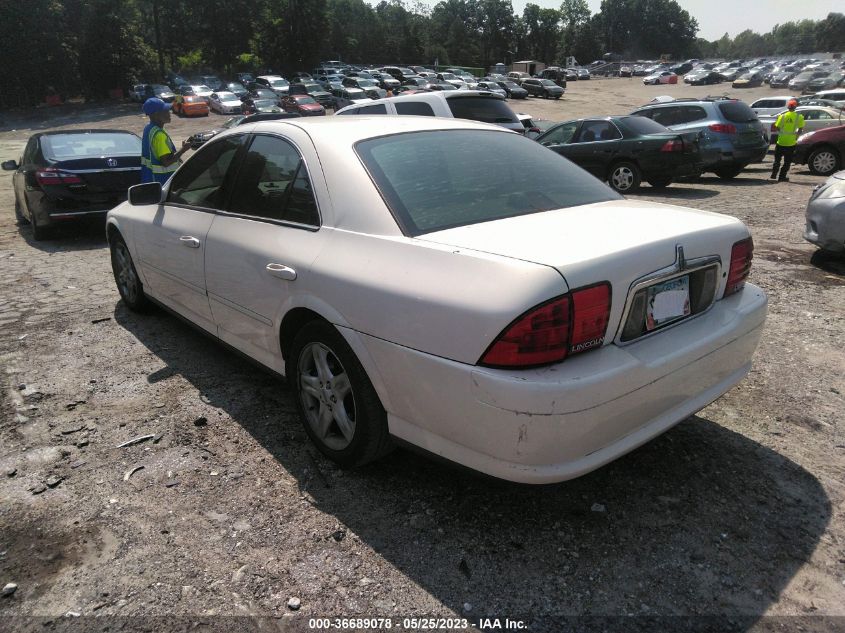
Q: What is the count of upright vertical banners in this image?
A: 0